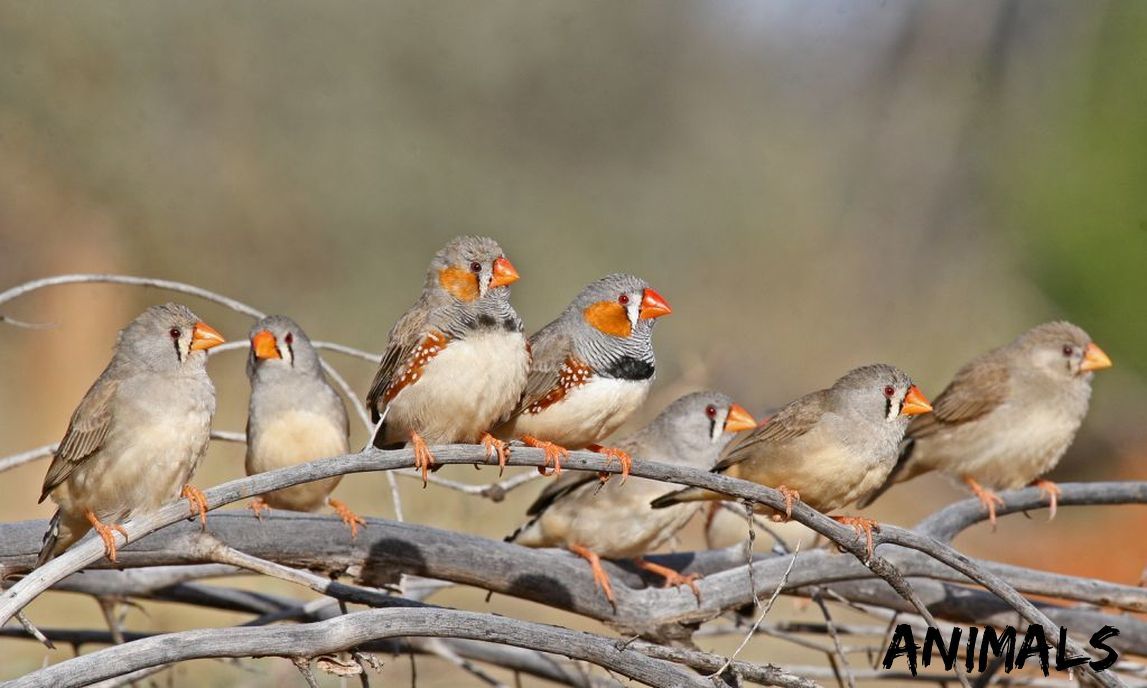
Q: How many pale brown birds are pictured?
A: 5